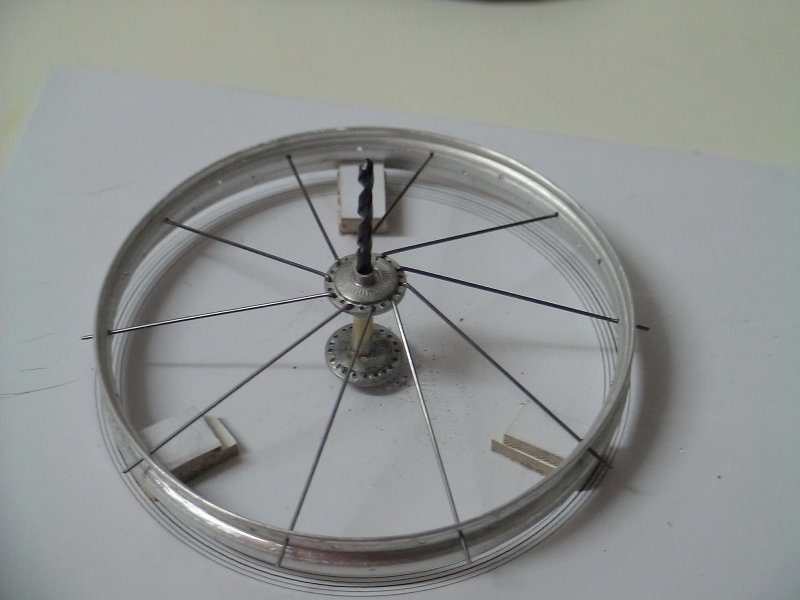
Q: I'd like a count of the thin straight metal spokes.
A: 10